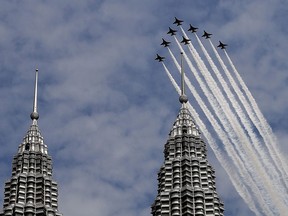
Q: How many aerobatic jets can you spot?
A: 8